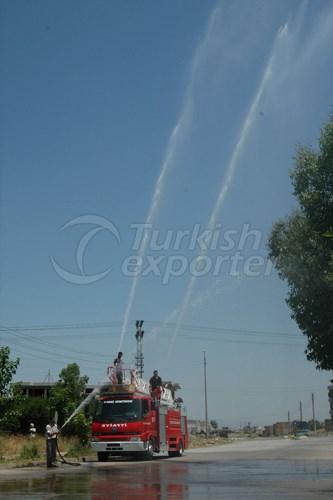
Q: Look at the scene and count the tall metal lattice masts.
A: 1